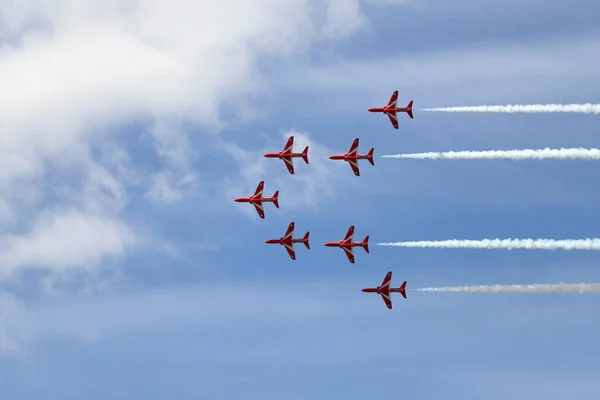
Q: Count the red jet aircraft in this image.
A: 7